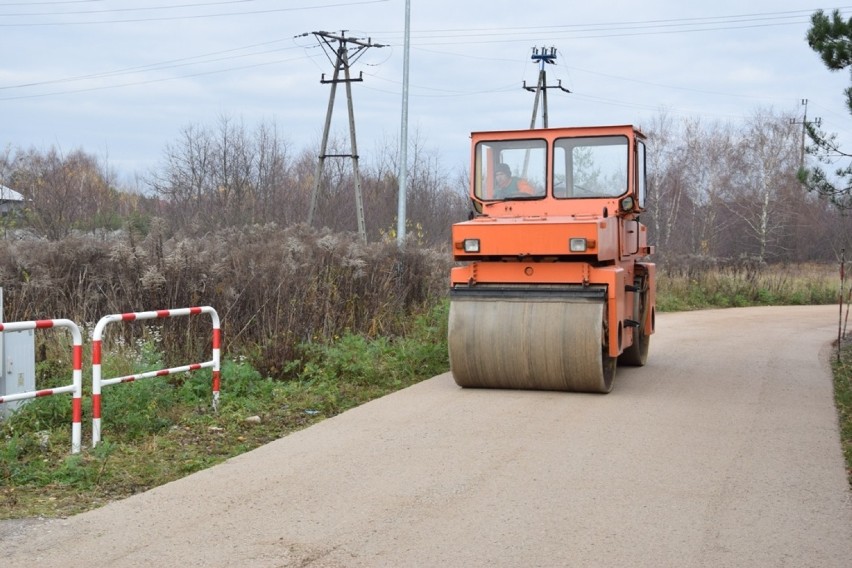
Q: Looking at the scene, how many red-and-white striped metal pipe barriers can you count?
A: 2